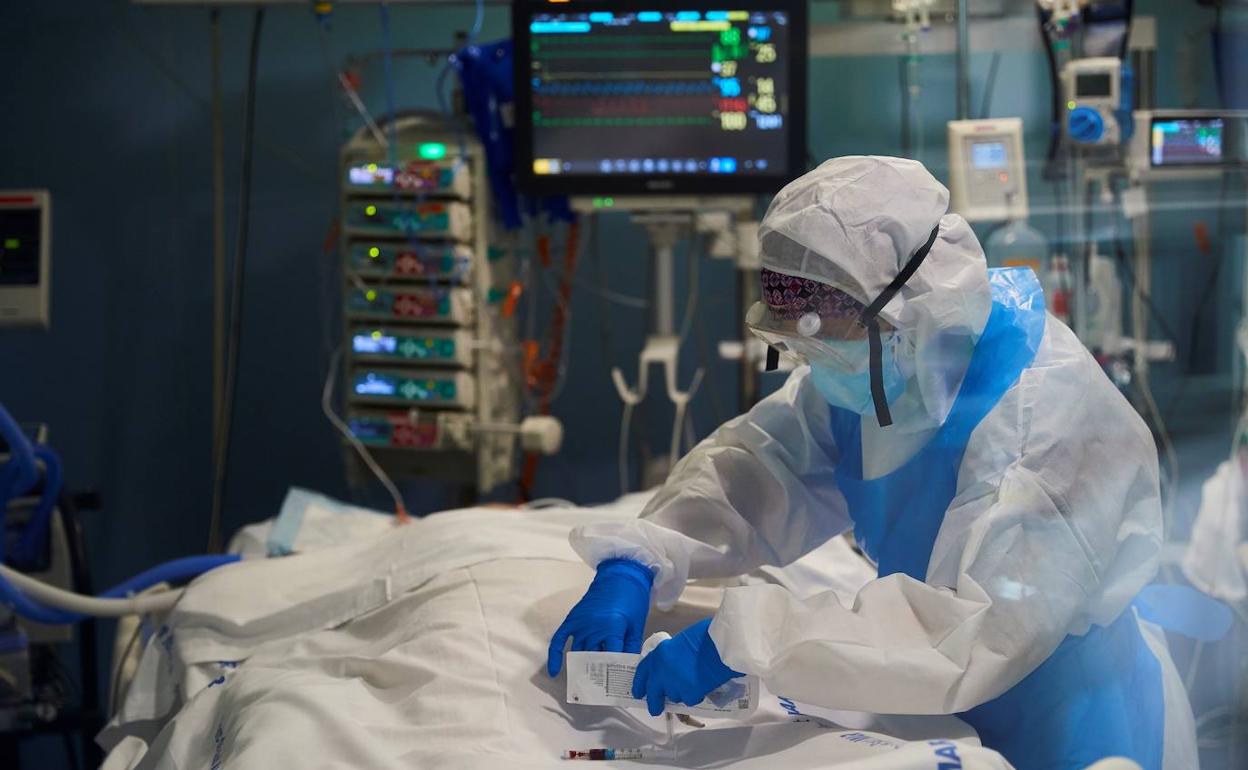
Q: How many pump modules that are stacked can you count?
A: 7